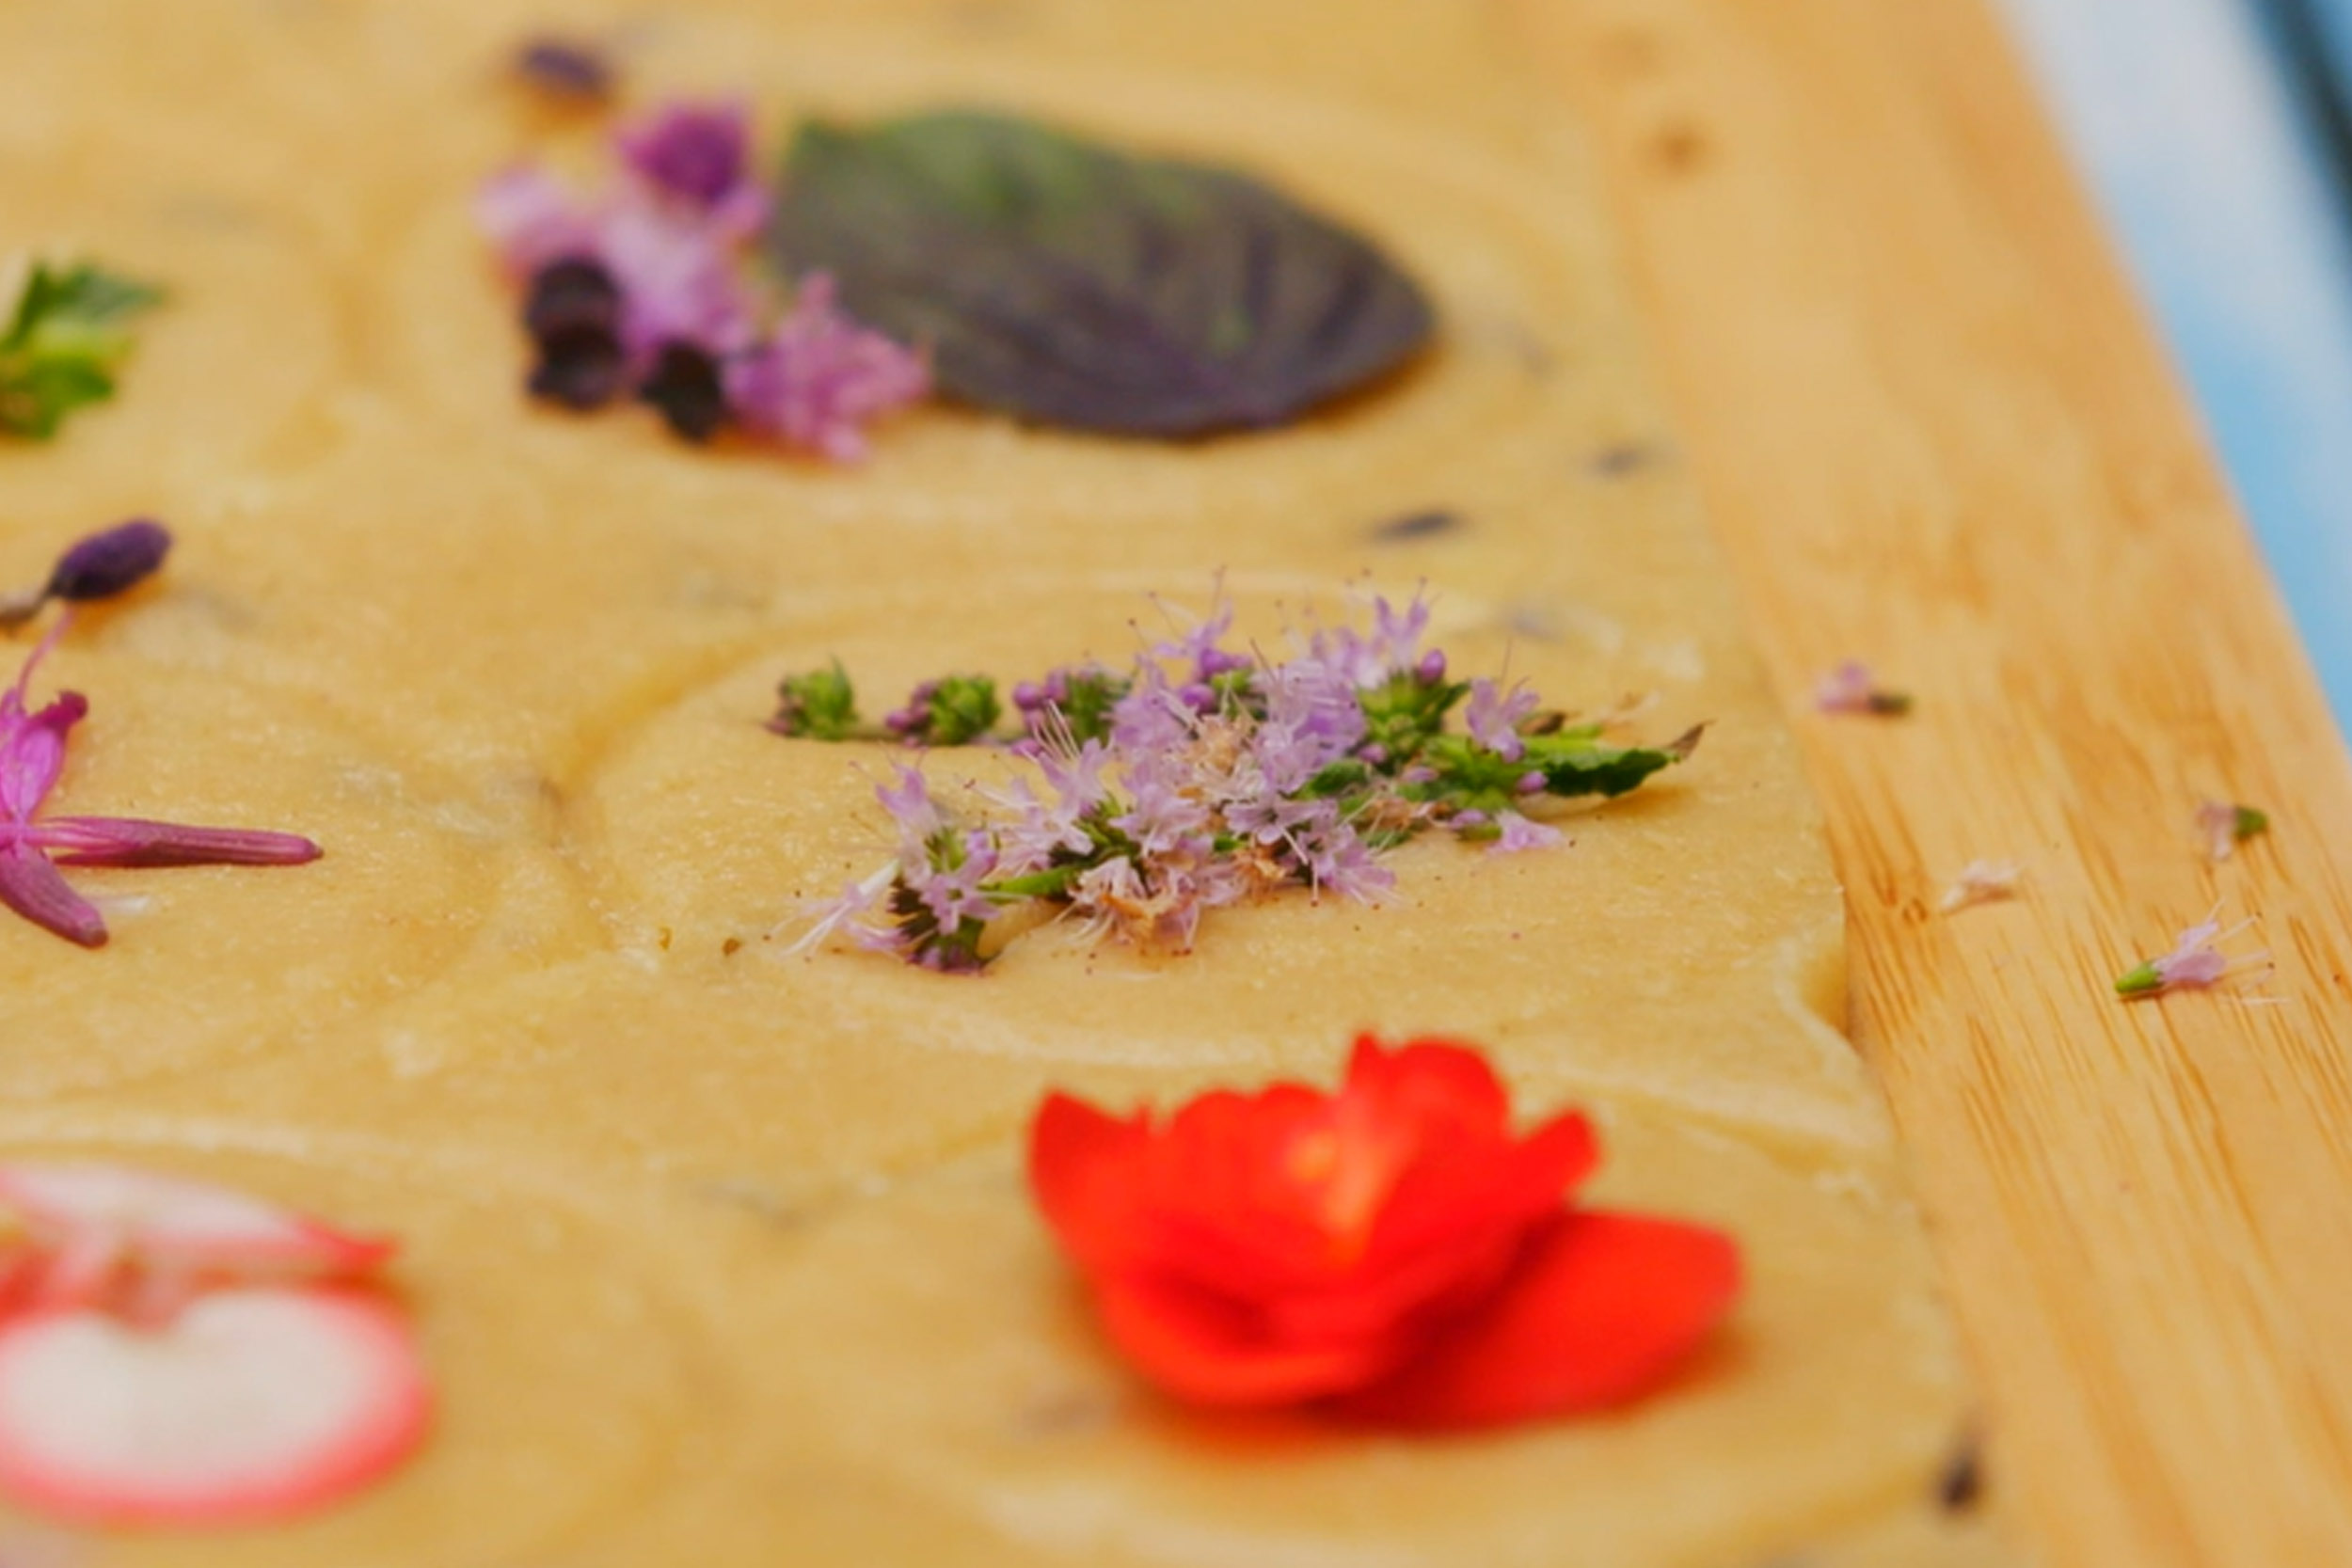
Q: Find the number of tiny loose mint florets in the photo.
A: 4